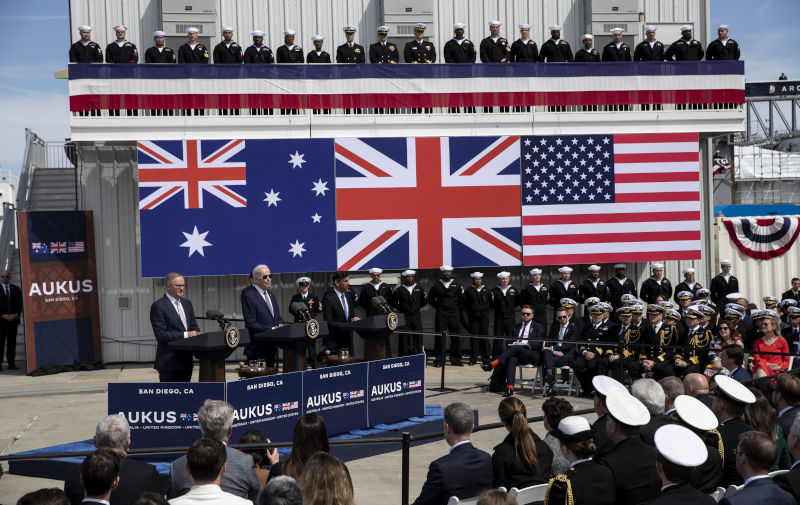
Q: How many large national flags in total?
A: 3